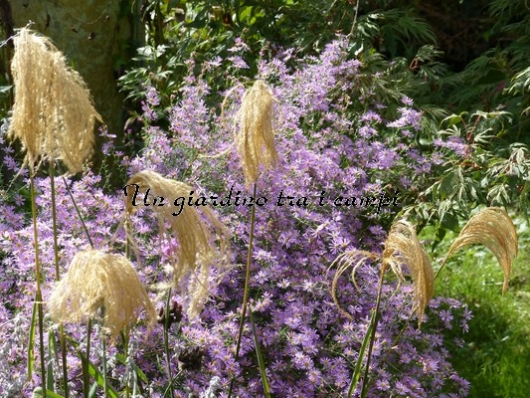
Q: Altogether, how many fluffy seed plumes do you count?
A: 6